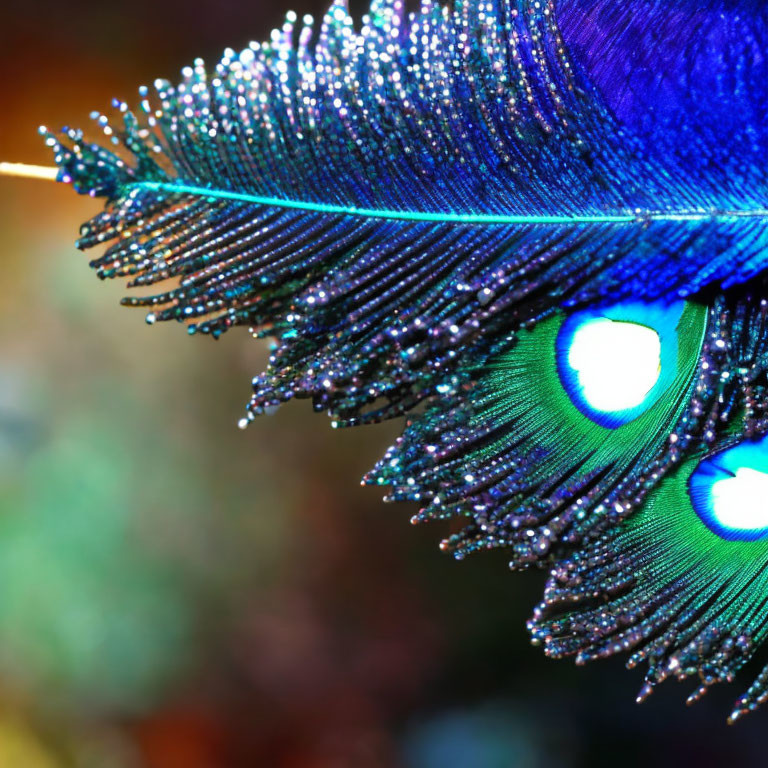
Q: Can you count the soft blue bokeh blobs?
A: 1